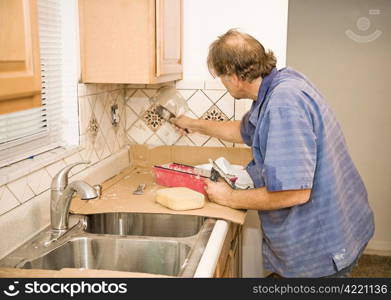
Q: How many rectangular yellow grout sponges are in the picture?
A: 1